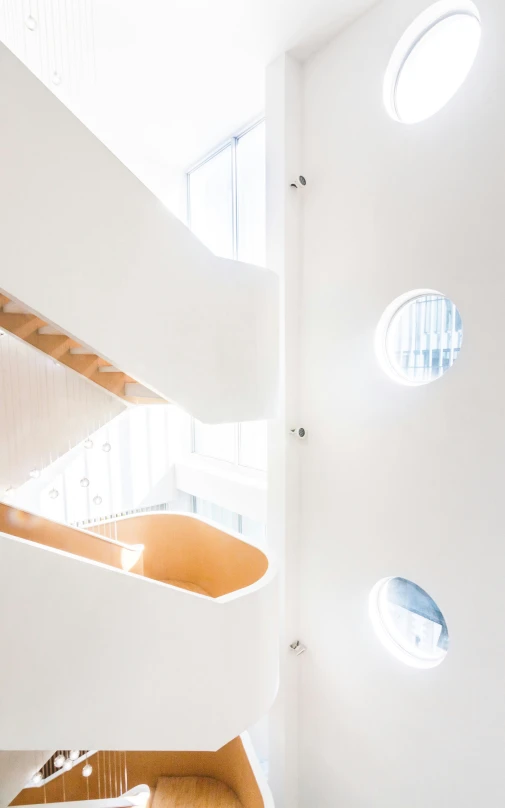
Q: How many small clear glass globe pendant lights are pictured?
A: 14